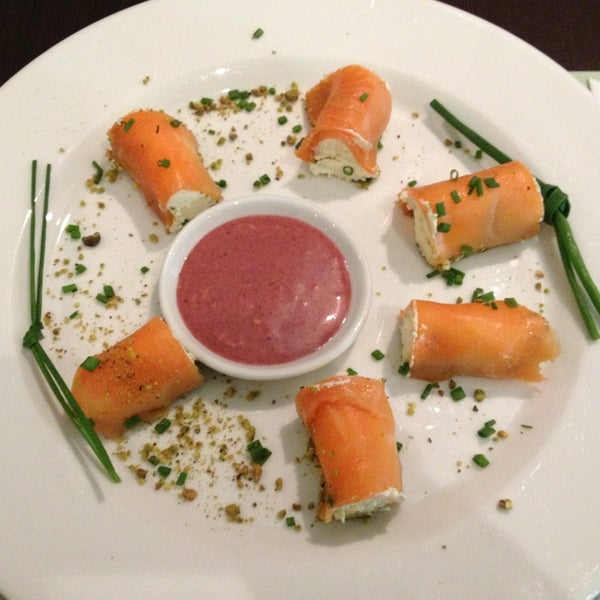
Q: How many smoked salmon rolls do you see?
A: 6